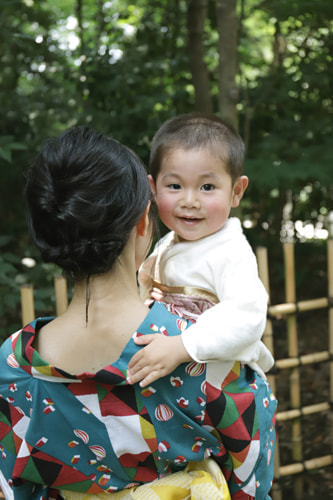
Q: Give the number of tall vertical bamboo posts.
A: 5